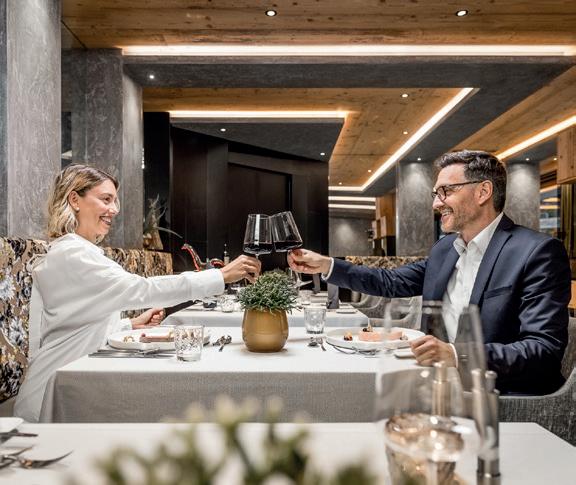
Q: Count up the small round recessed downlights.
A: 12